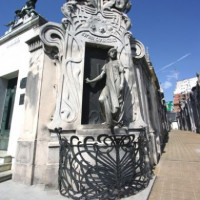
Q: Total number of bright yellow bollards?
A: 0